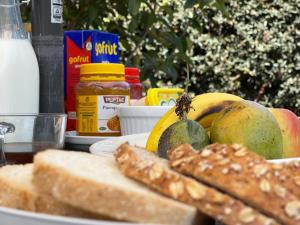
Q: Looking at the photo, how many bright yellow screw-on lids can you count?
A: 1